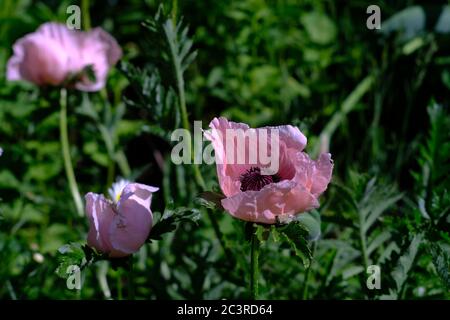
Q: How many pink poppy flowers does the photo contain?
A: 3